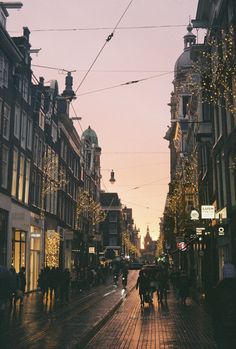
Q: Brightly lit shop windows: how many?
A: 3